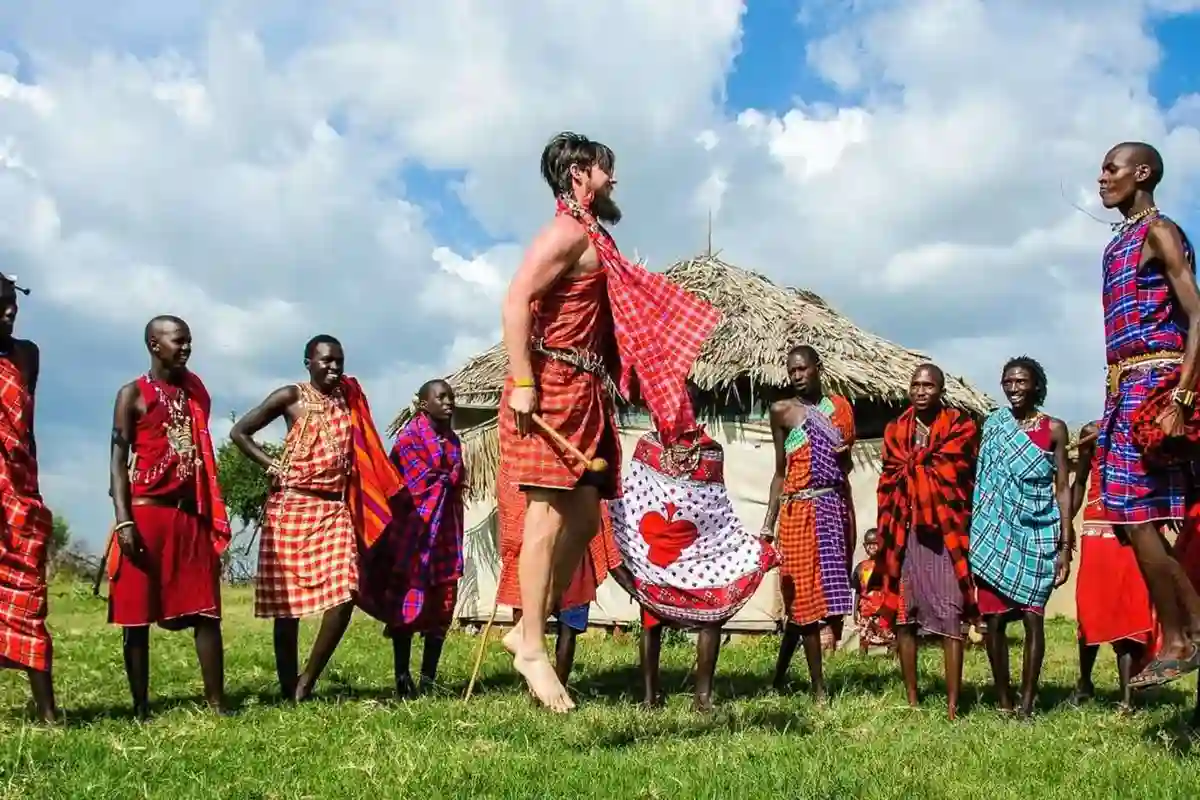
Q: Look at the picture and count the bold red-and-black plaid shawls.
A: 1